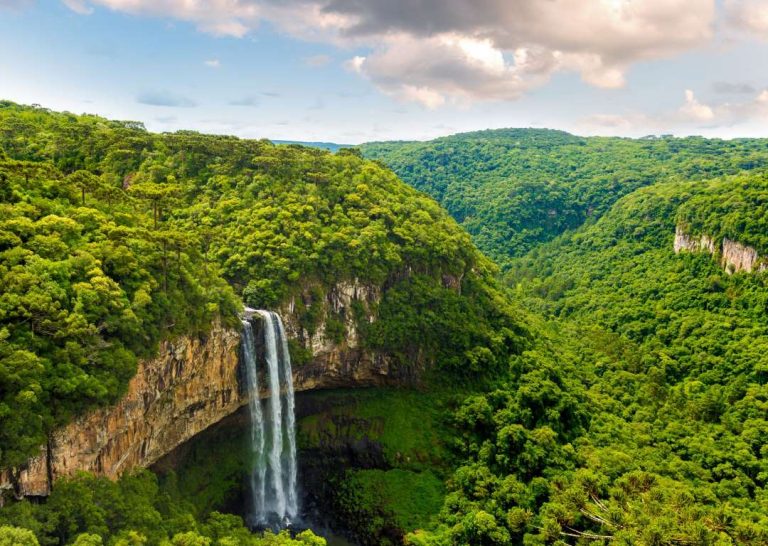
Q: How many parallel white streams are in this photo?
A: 3